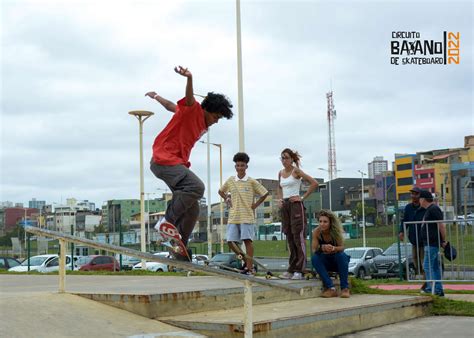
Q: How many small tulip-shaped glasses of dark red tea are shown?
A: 0